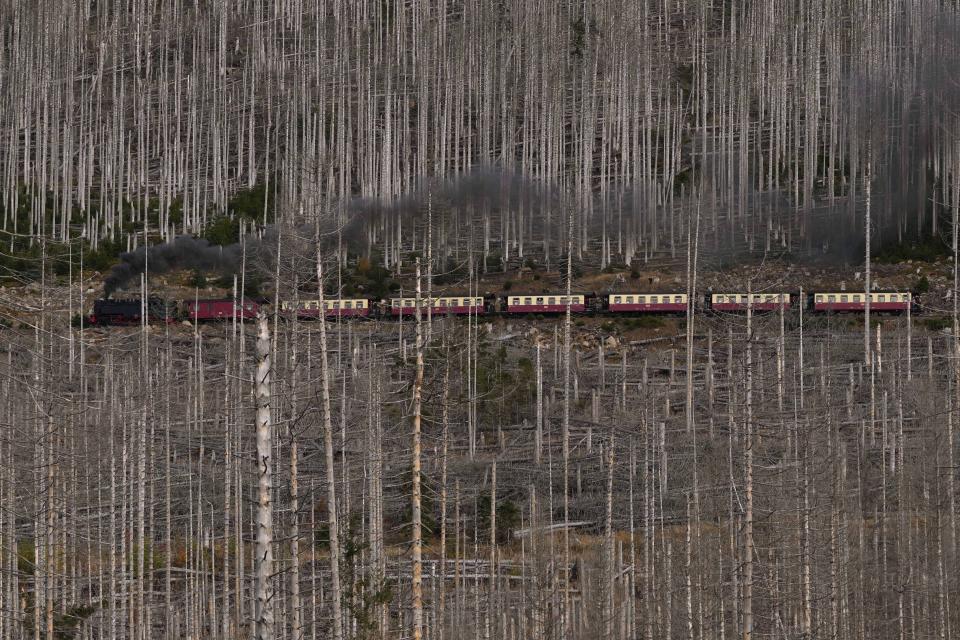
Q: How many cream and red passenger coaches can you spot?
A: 6